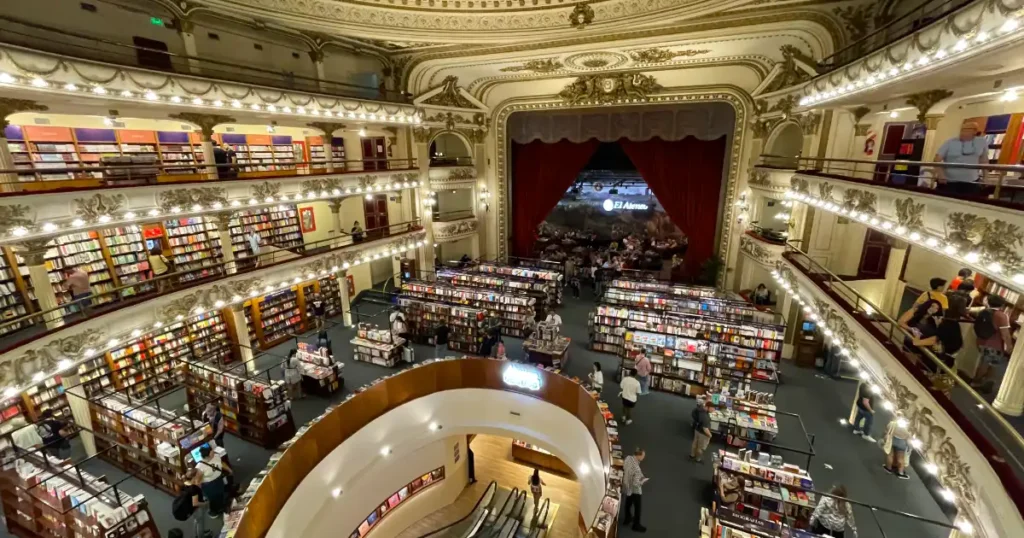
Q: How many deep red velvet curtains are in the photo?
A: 2